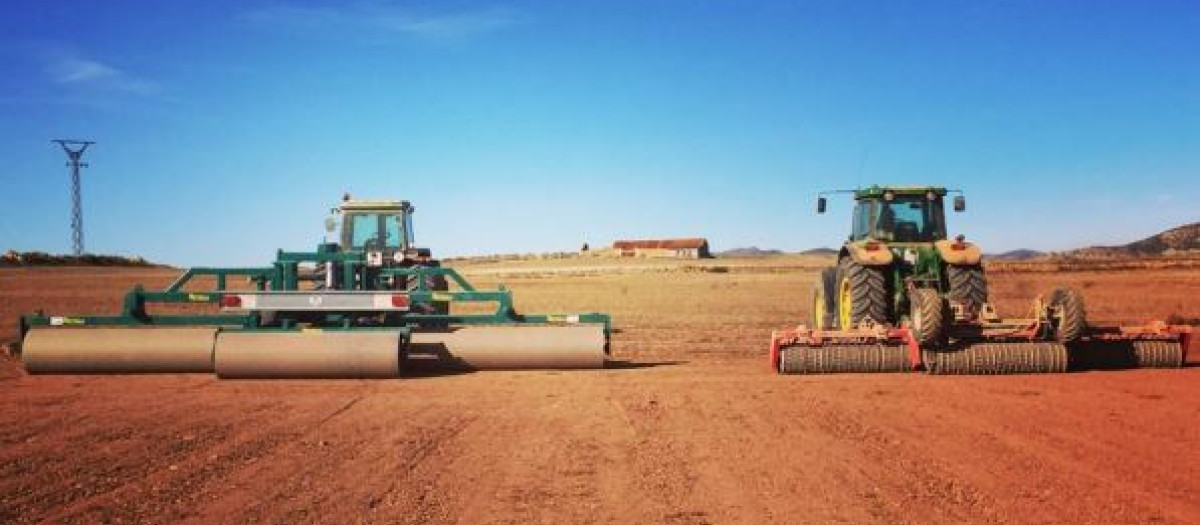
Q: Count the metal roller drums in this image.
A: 6